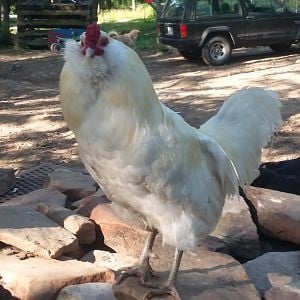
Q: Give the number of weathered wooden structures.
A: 1